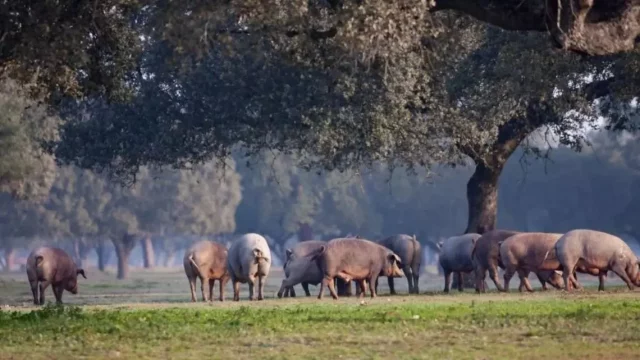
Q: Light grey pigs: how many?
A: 1